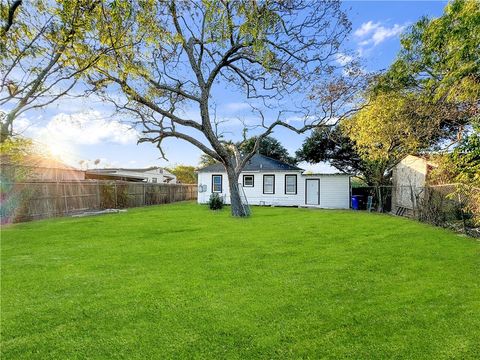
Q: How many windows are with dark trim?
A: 4